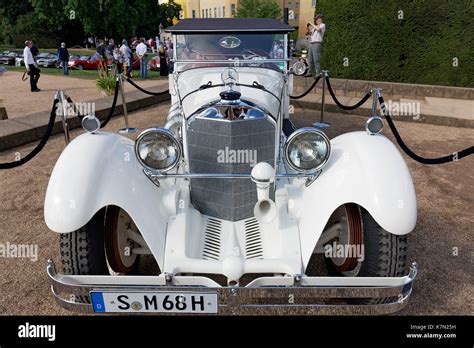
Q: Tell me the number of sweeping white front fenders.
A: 2